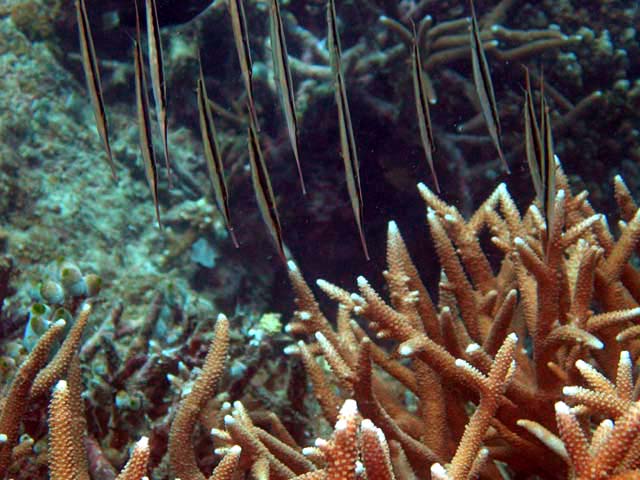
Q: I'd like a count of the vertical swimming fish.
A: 13